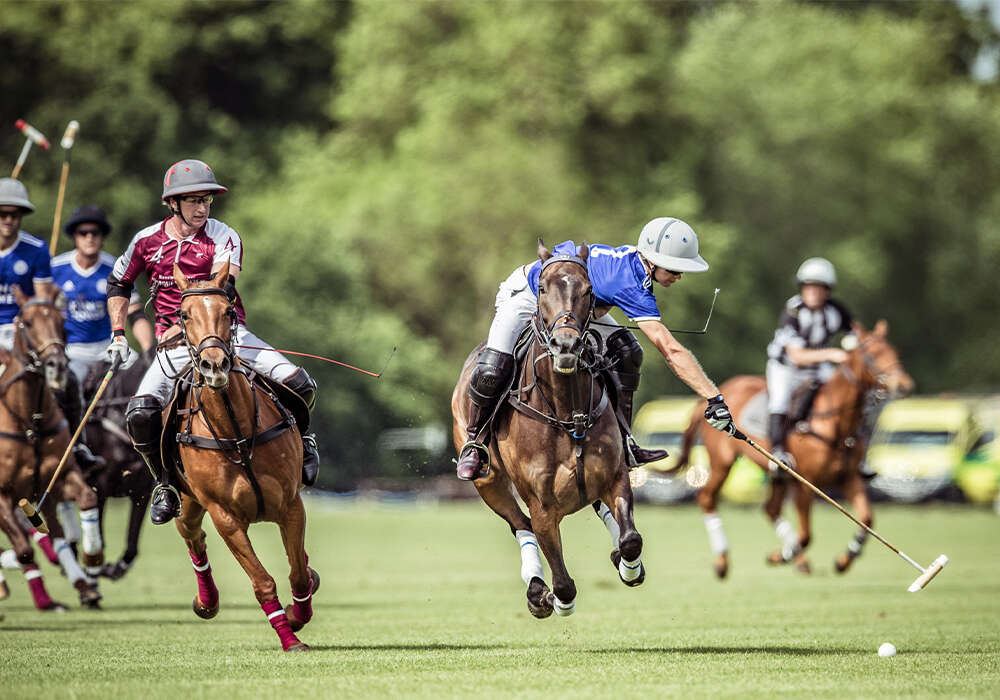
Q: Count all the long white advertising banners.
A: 0